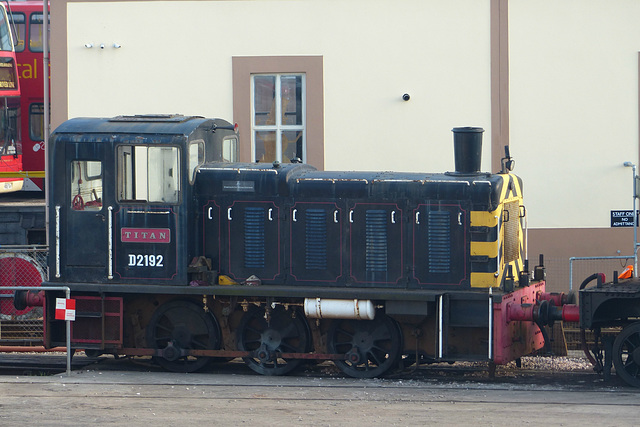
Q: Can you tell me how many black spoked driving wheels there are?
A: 3